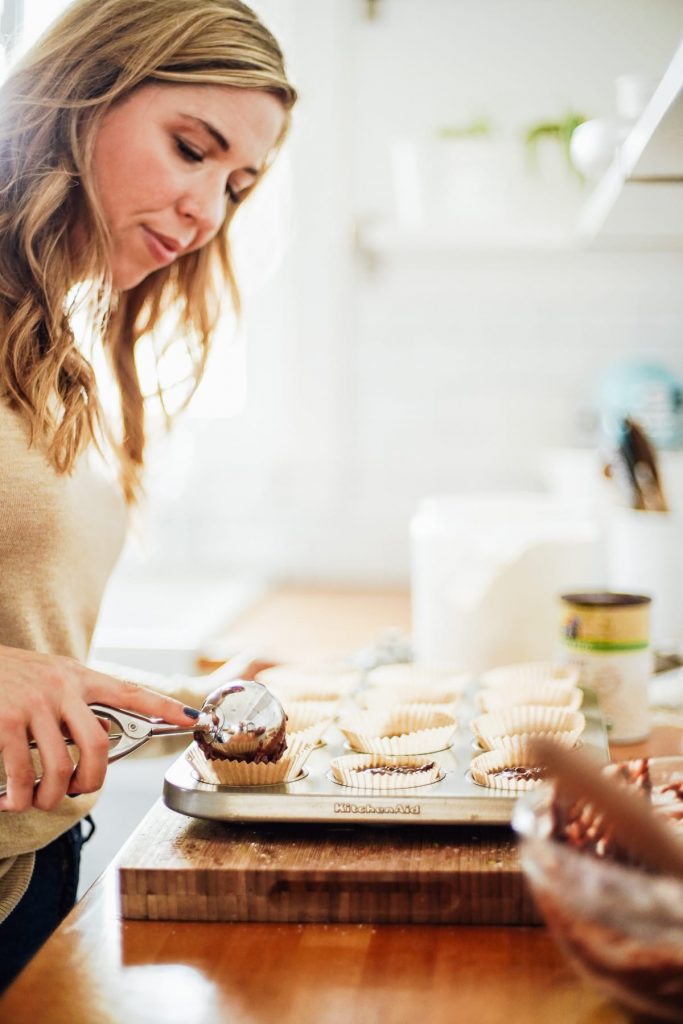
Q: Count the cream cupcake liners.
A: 12